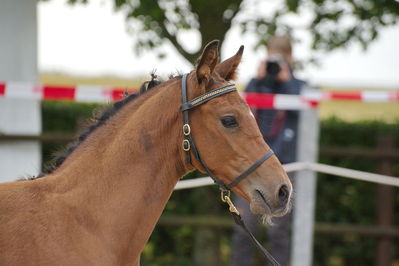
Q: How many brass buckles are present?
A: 2